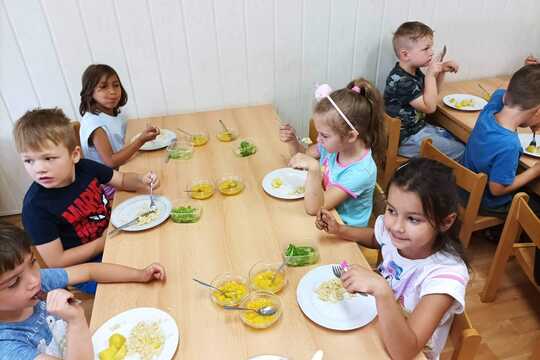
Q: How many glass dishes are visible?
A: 11